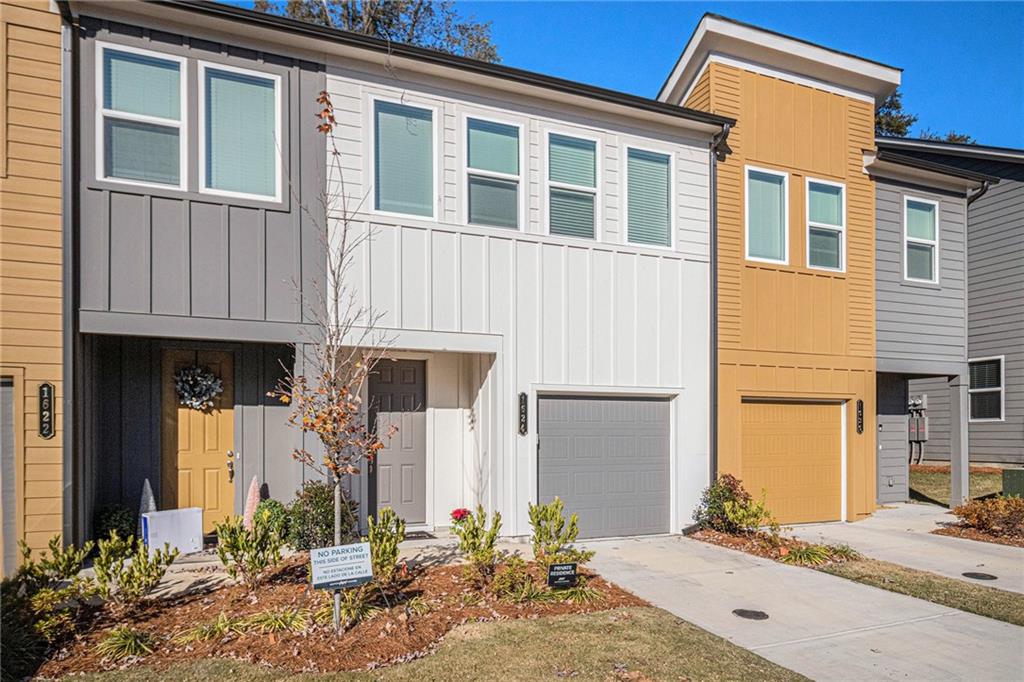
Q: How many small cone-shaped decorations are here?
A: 2